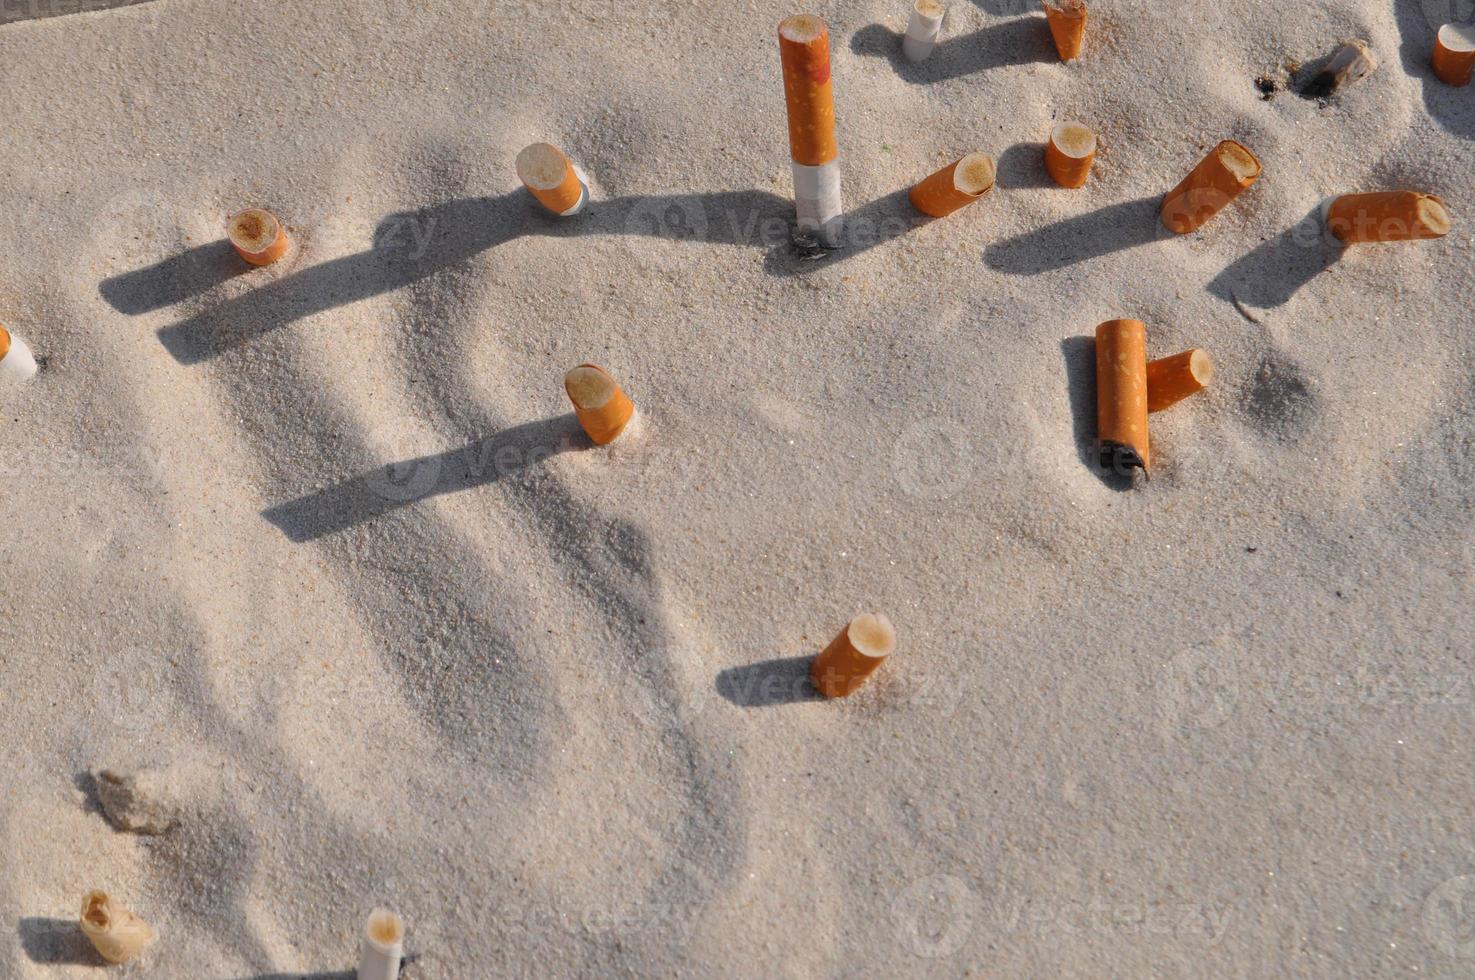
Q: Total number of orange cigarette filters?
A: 14